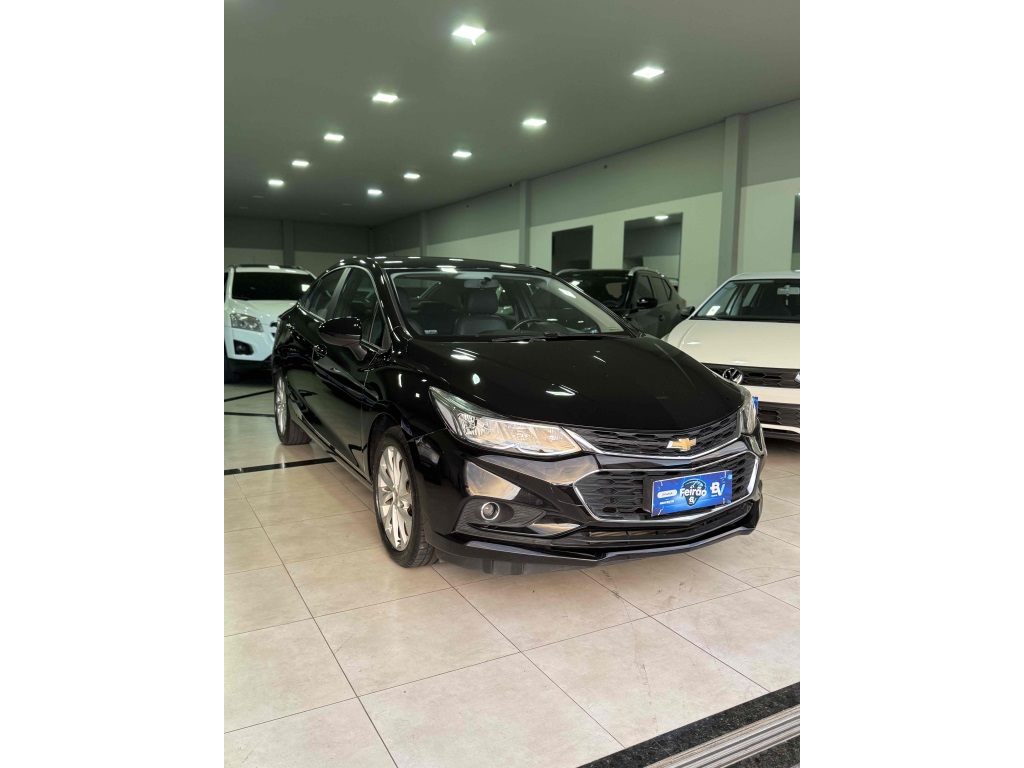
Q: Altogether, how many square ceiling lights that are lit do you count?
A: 10